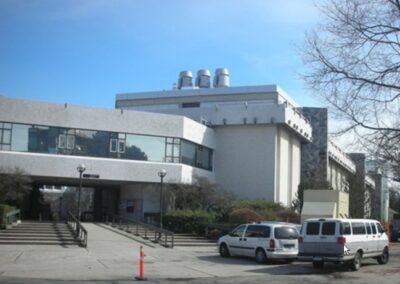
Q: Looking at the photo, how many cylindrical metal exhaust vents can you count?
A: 3